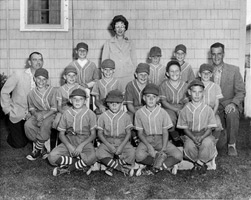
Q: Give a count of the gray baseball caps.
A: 12